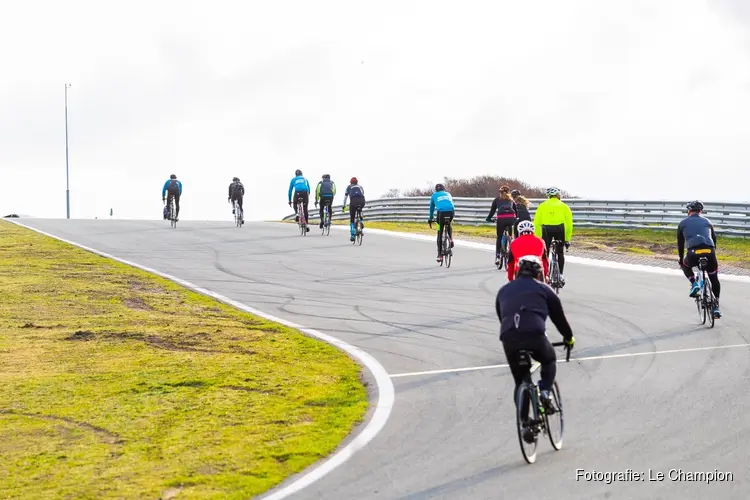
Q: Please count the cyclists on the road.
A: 12